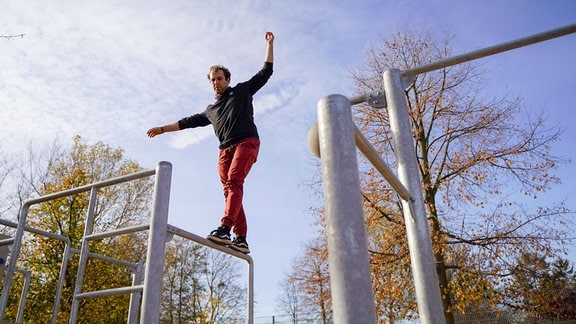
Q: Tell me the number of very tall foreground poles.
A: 2